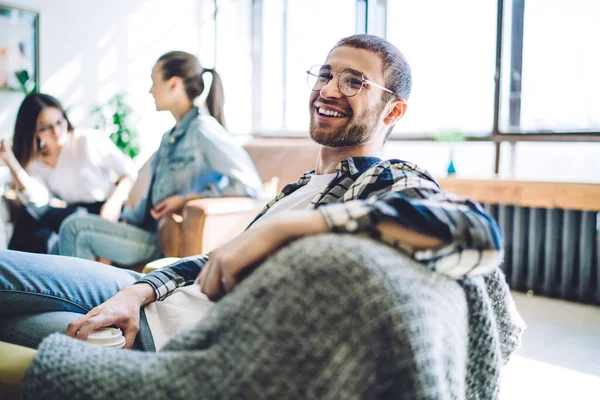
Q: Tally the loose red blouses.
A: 0